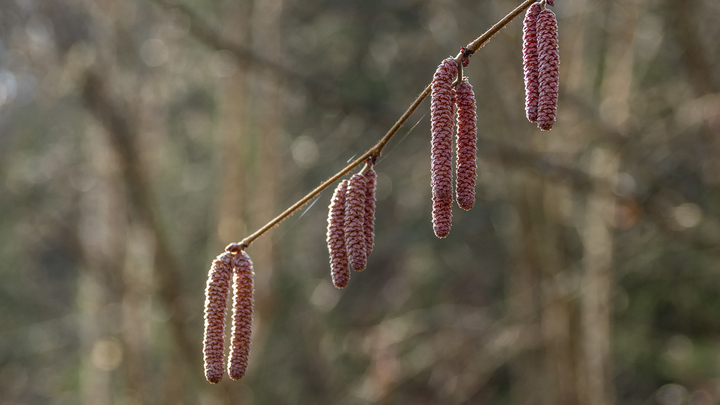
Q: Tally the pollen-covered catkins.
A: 10